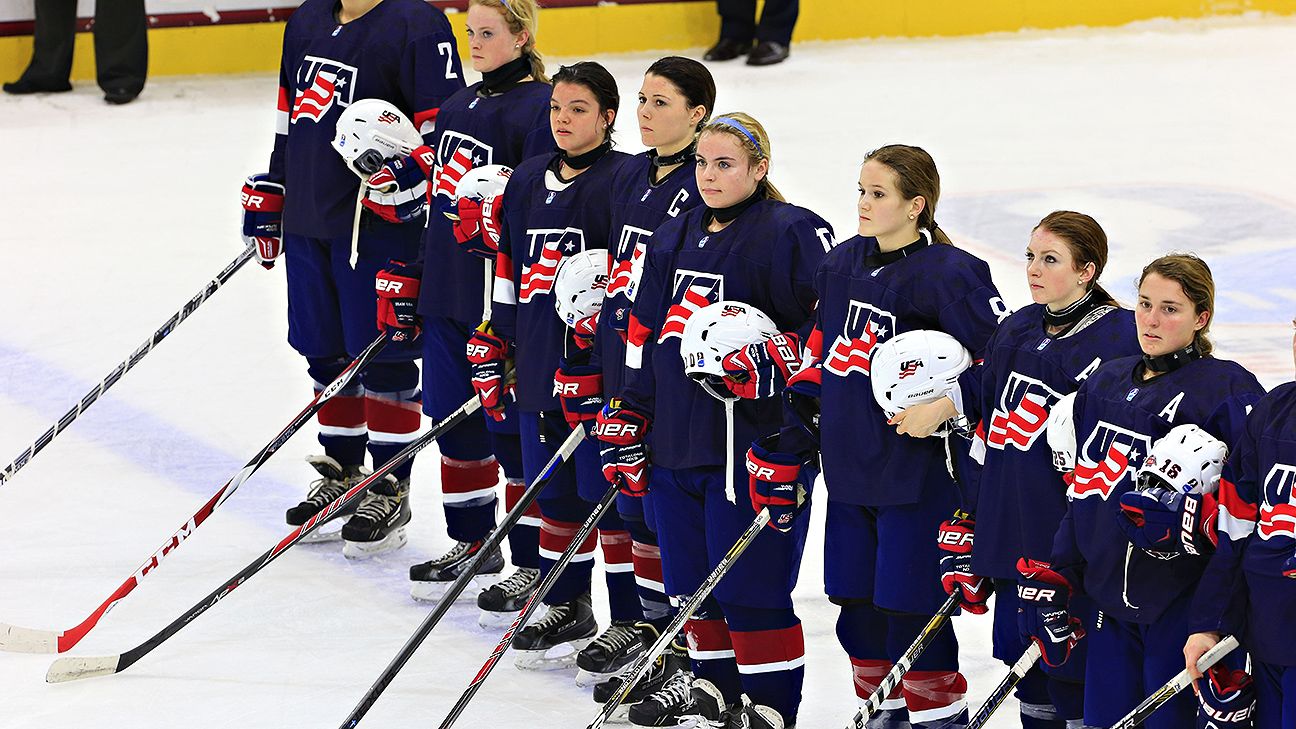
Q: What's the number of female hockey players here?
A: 9